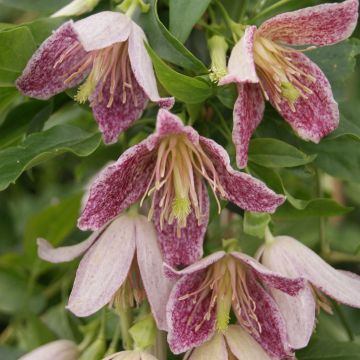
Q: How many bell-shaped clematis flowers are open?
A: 6